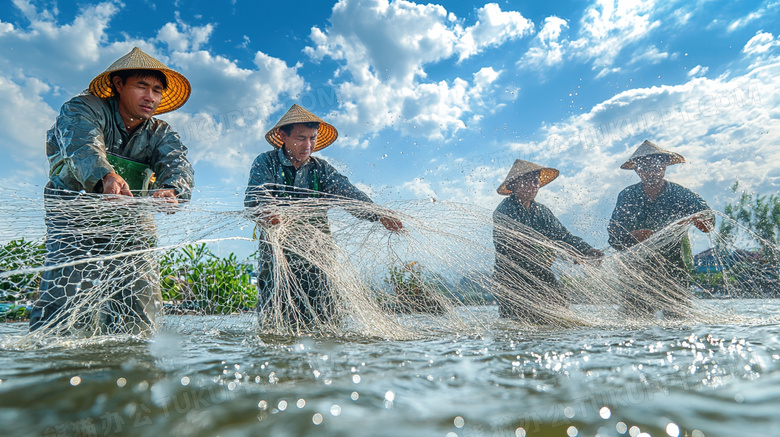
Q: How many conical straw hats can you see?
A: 4